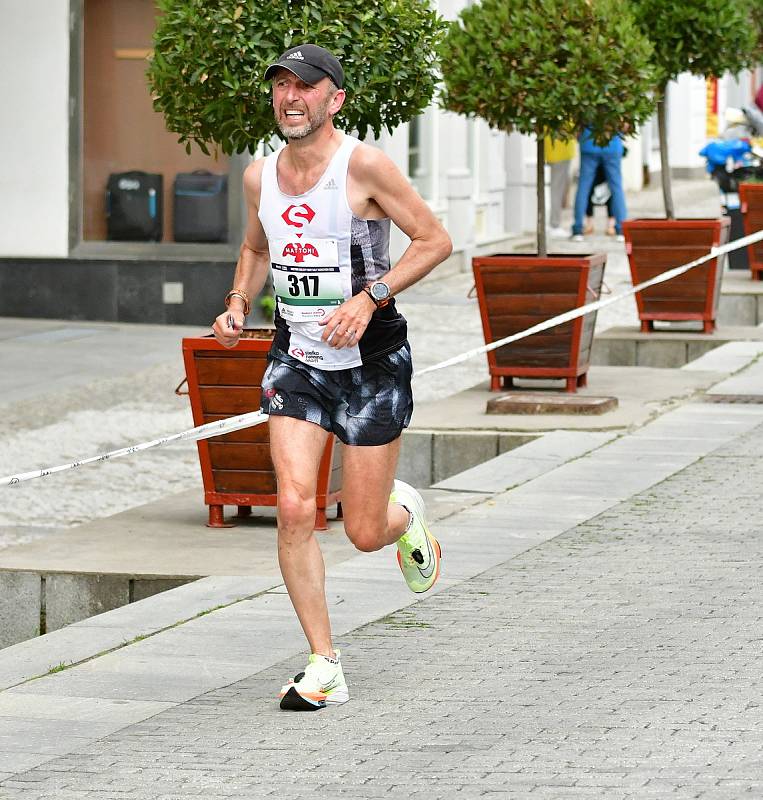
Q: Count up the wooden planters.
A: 4